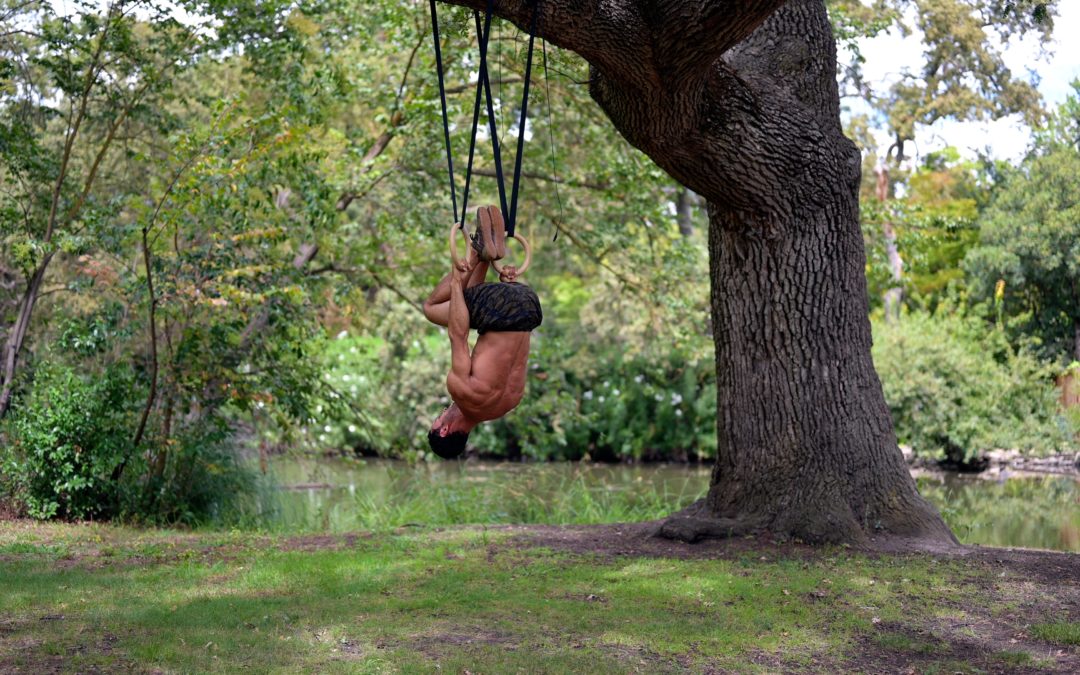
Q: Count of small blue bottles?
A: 0